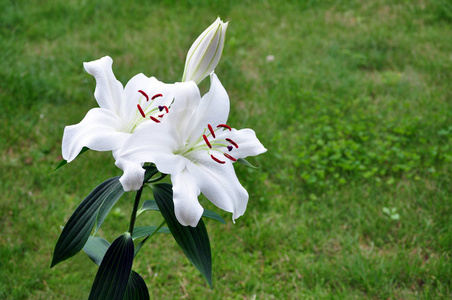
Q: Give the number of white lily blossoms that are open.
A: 2